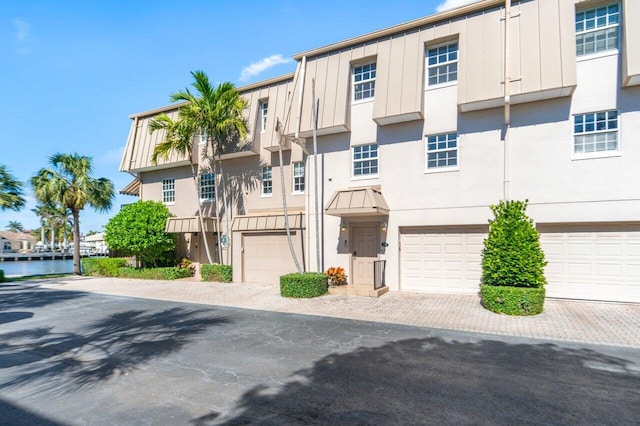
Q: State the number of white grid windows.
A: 12